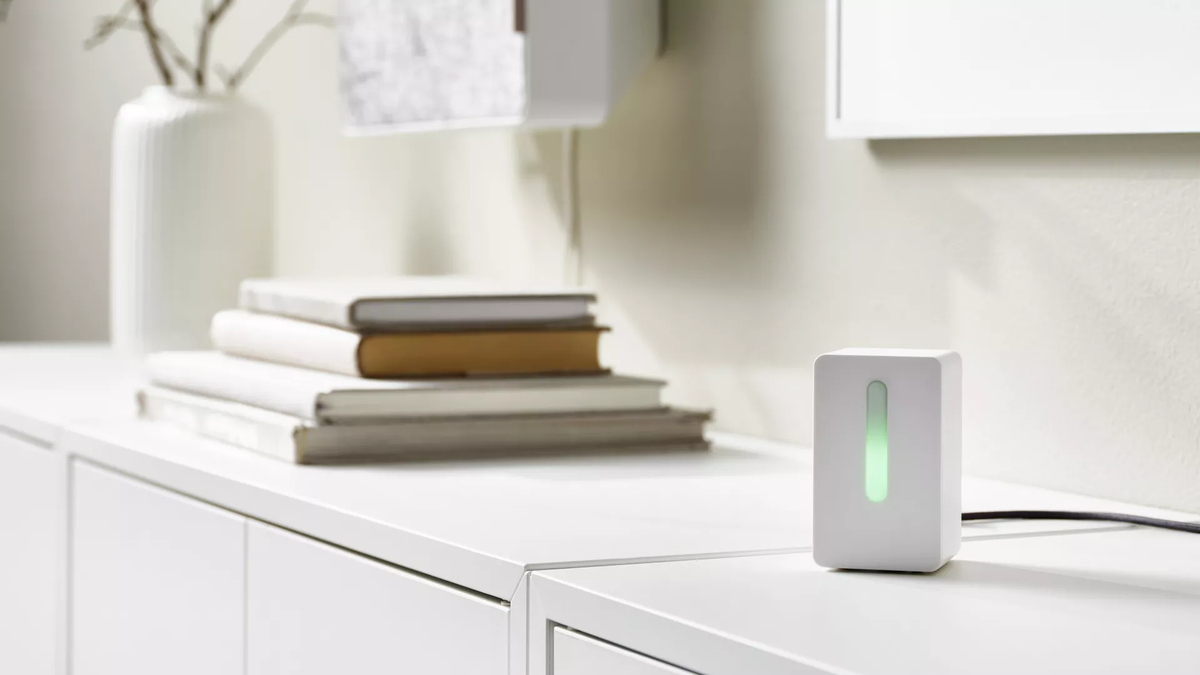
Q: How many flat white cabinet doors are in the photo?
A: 4